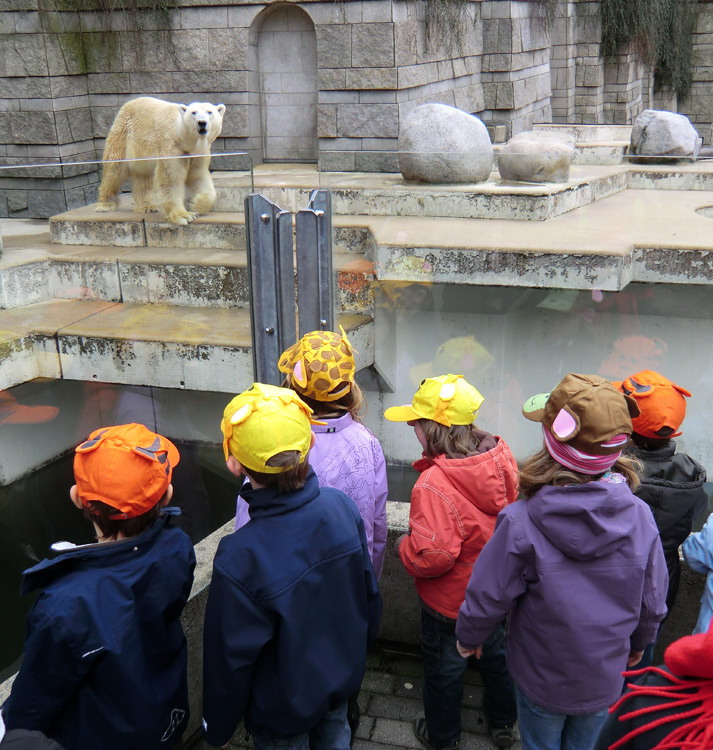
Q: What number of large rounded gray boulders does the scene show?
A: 3